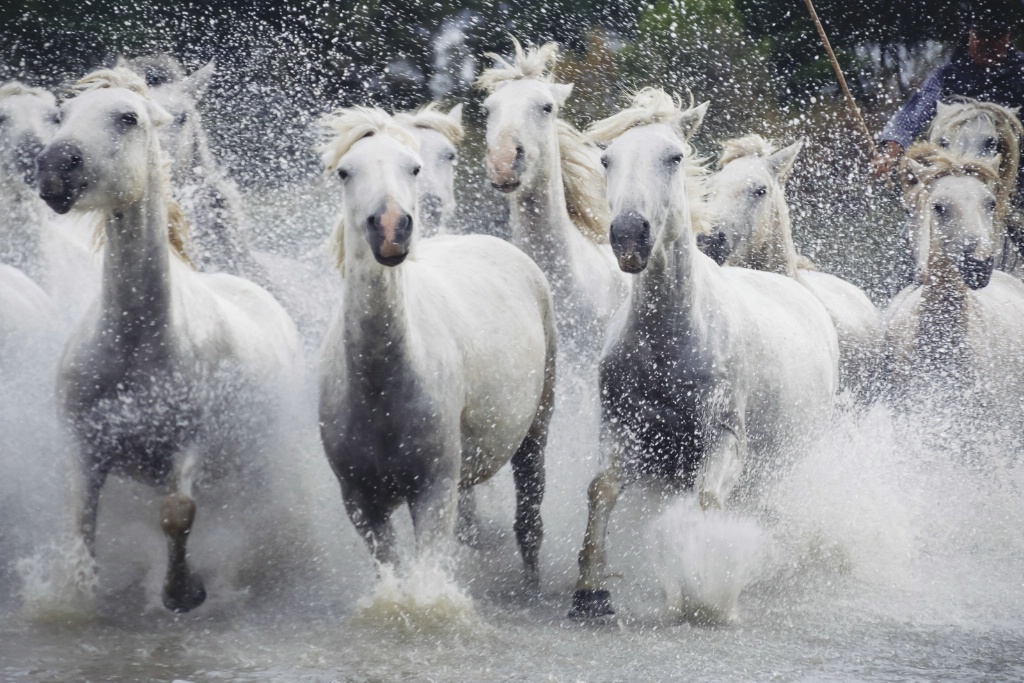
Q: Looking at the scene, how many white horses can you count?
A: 10